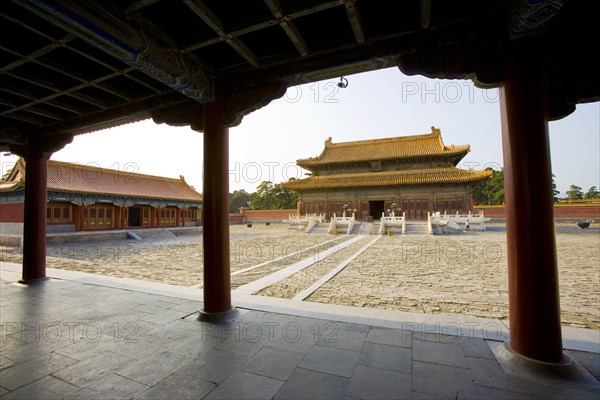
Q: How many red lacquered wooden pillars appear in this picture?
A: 3